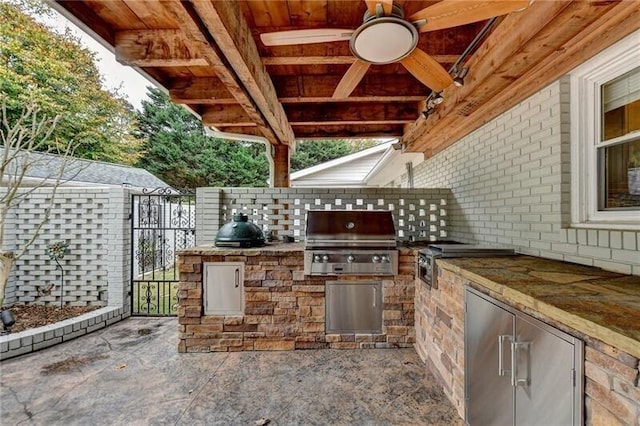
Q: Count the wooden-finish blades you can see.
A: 5